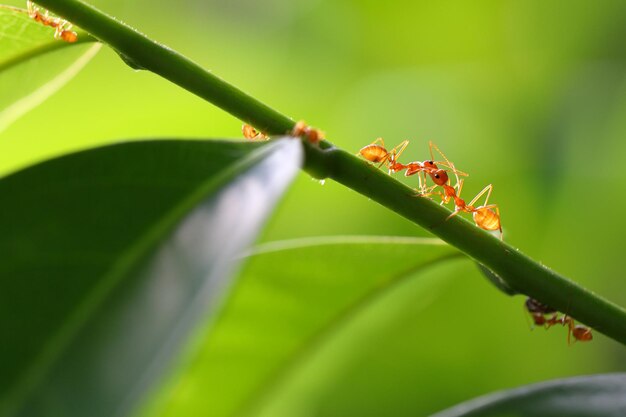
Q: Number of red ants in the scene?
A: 6